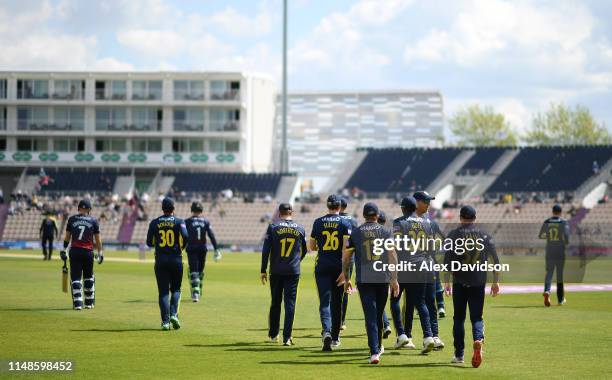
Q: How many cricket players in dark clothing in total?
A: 13